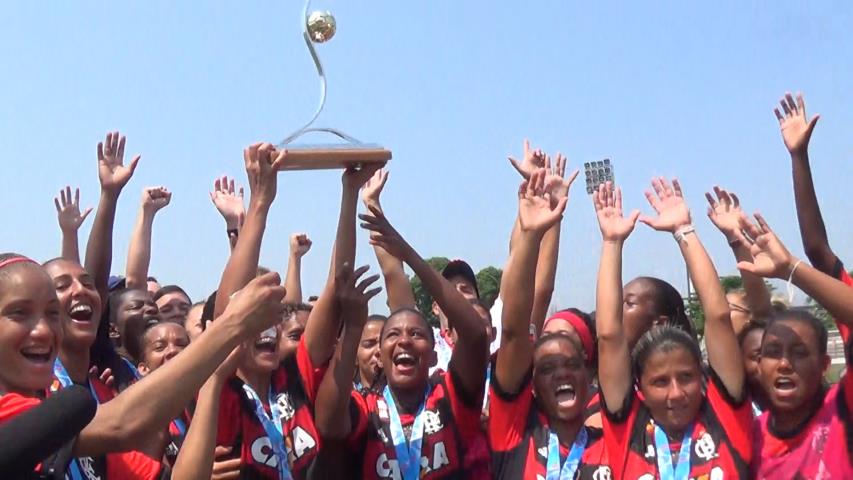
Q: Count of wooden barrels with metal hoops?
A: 0